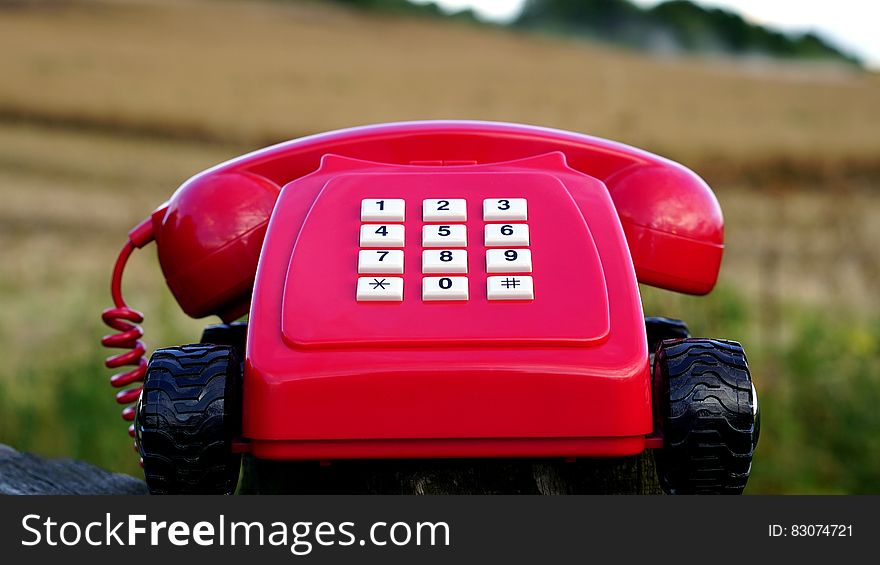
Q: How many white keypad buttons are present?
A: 12